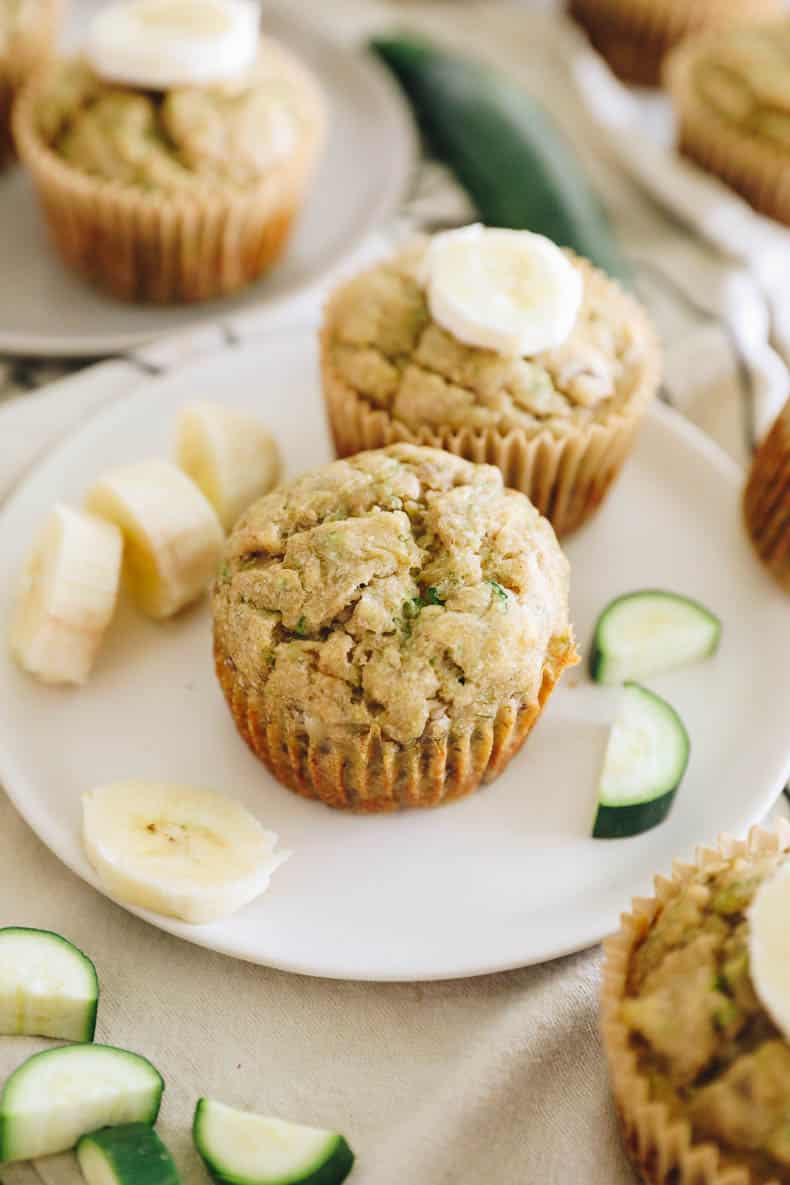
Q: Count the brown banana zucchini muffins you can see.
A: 8